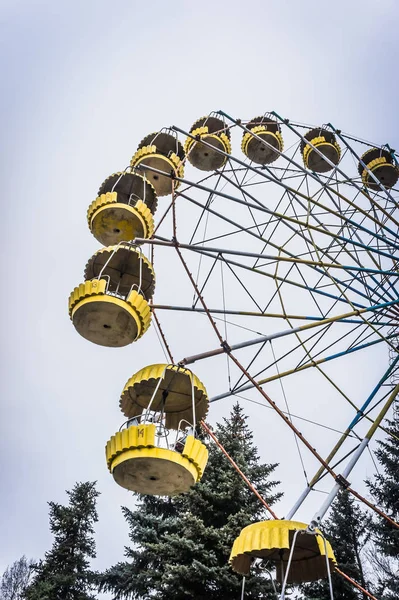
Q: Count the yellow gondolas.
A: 9